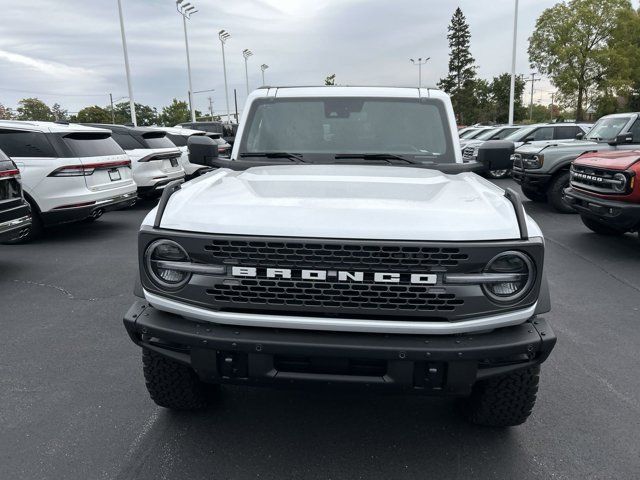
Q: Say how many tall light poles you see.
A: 7